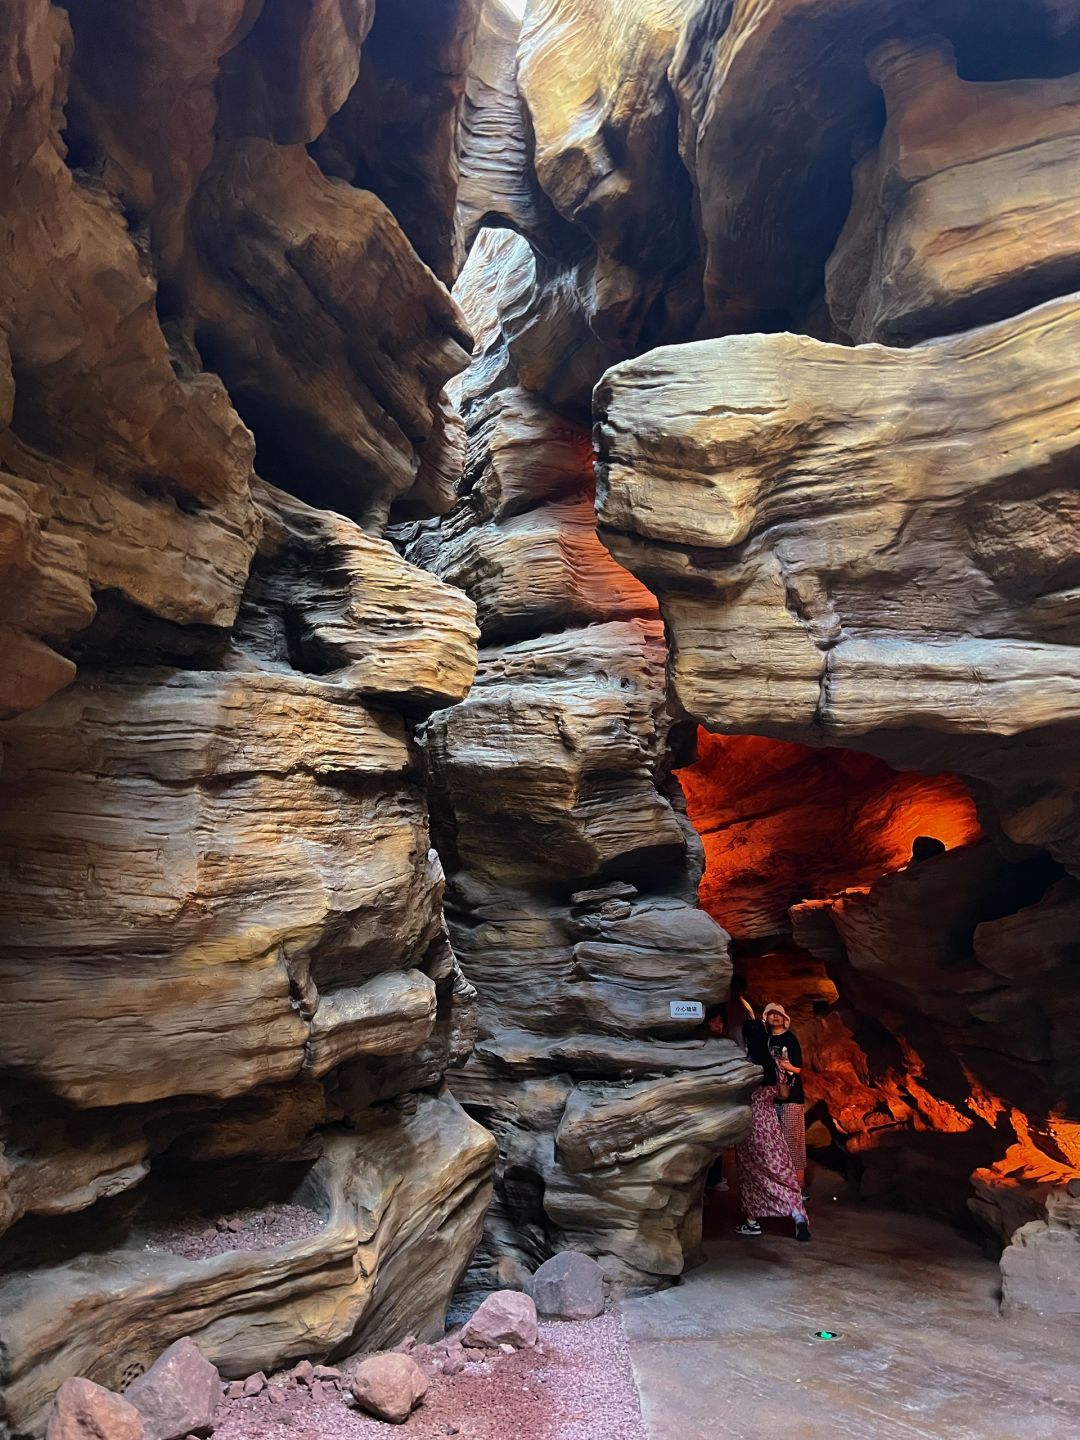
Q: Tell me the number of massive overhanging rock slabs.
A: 1